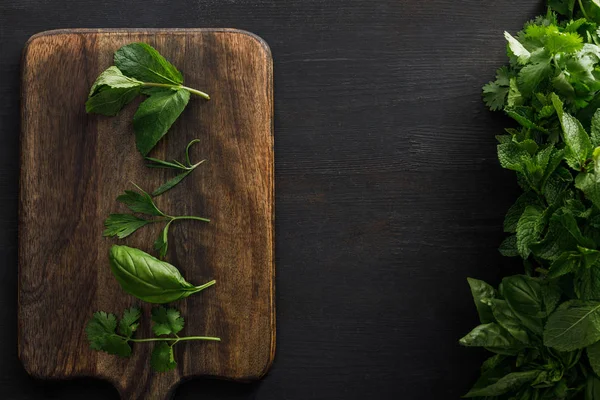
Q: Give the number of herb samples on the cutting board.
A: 5